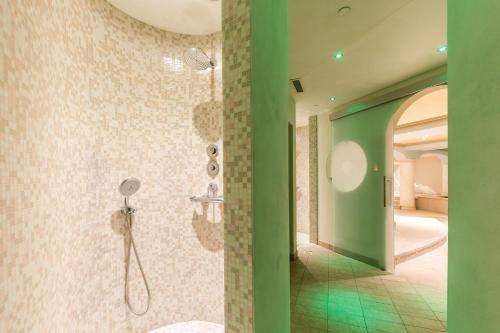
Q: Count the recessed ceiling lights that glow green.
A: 3